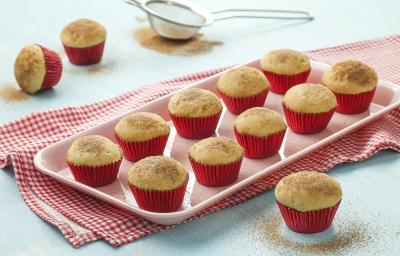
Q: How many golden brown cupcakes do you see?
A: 13